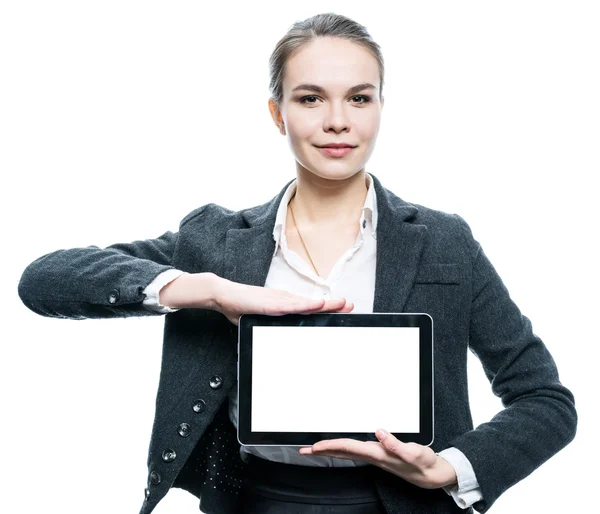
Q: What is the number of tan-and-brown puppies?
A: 0